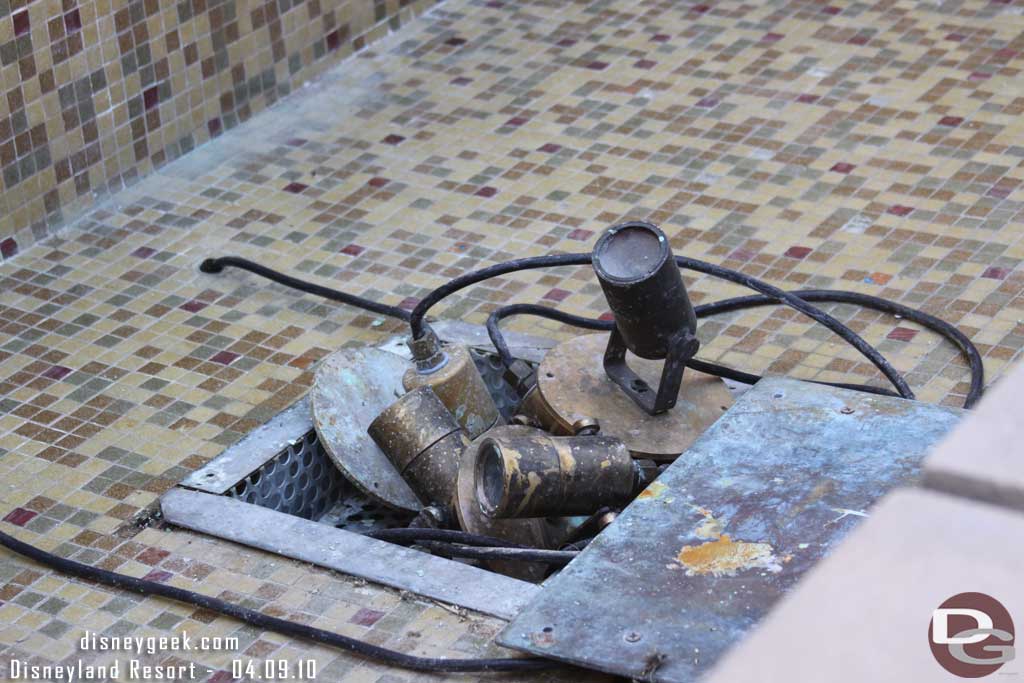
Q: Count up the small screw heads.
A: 2